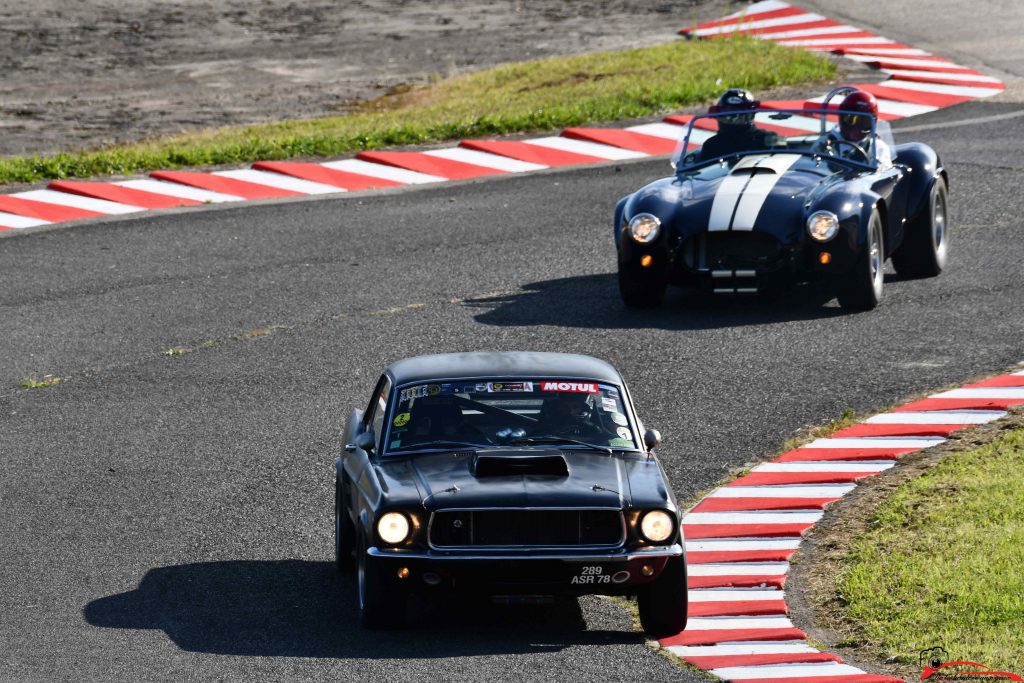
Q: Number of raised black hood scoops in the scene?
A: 1